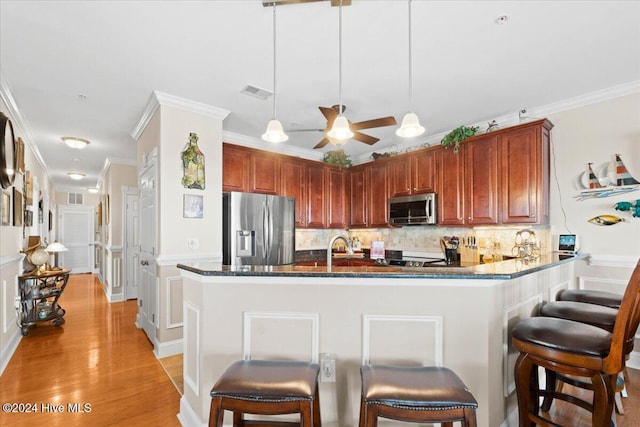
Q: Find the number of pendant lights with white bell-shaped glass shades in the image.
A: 3